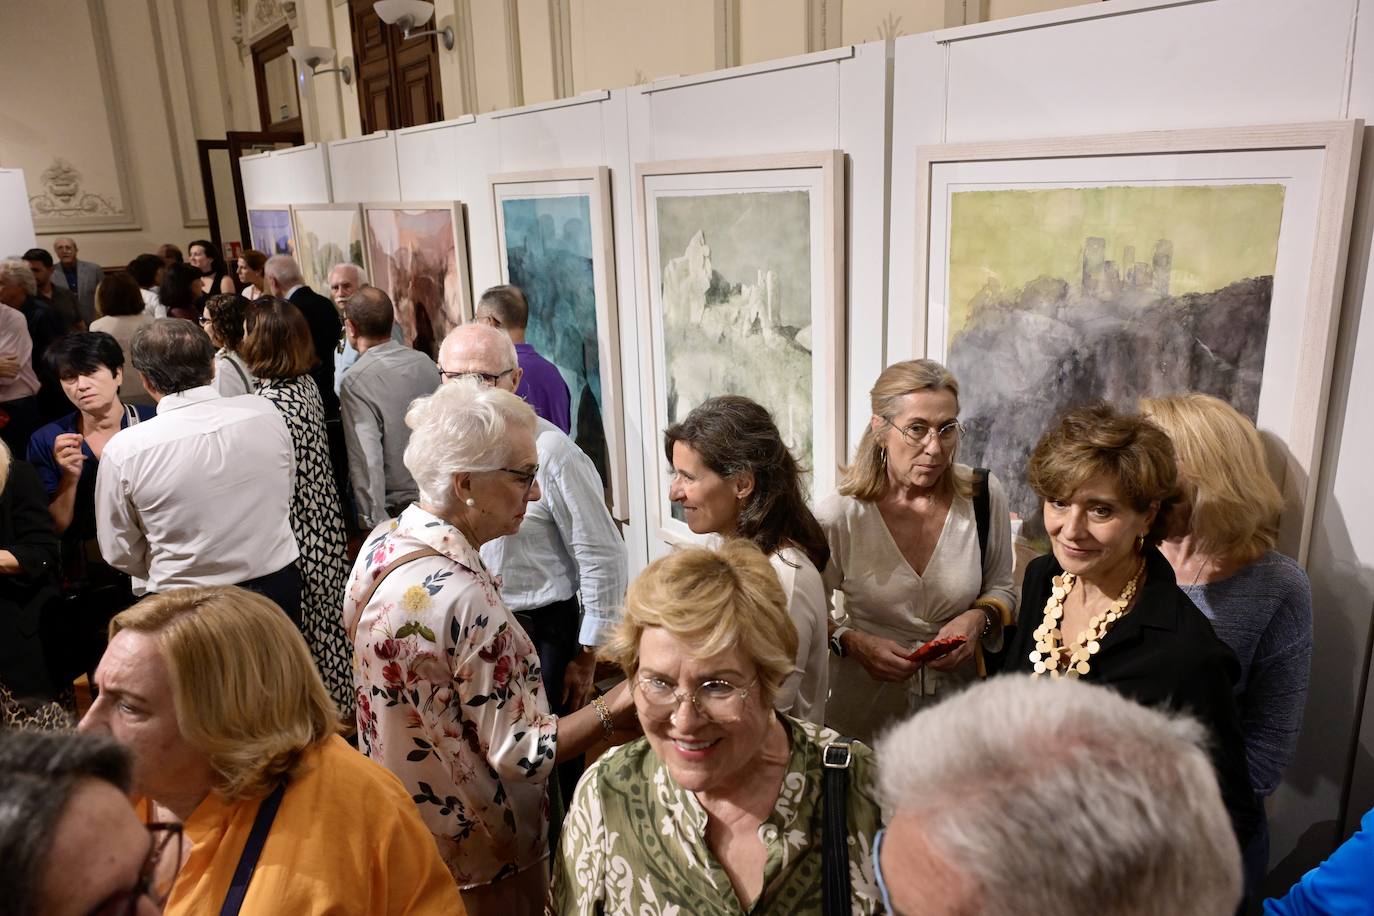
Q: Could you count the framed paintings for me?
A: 6